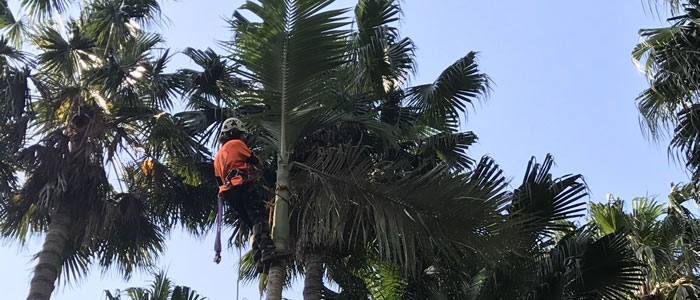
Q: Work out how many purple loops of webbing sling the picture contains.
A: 1